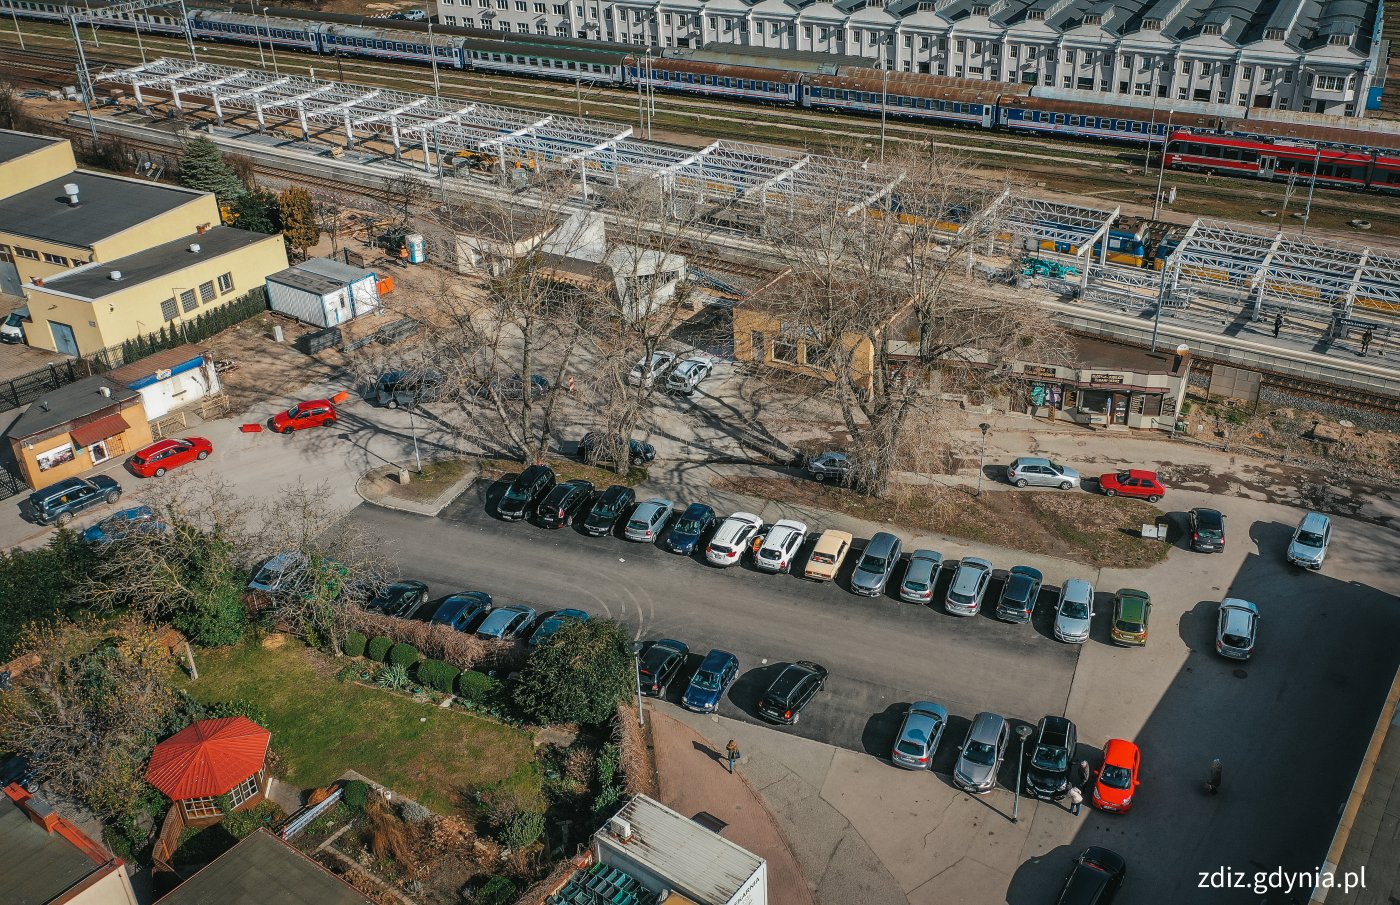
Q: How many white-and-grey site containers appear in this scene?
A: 2